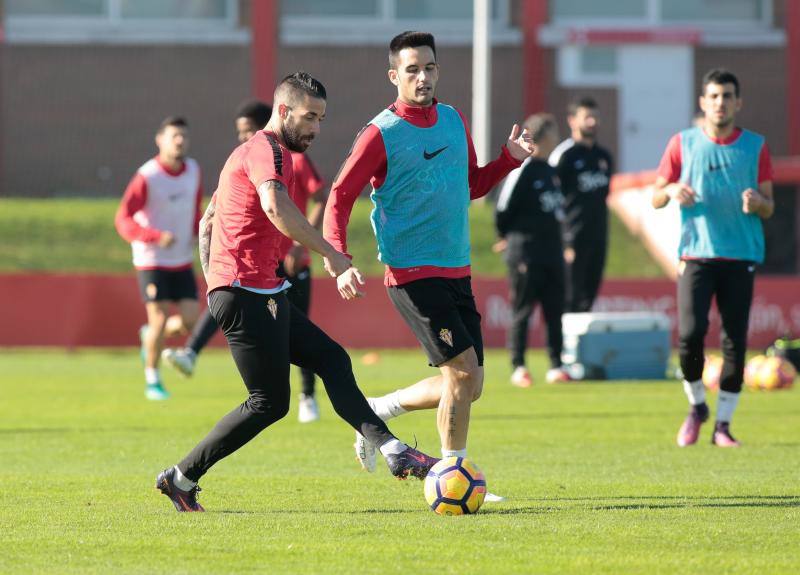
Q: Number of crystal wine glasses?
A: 0